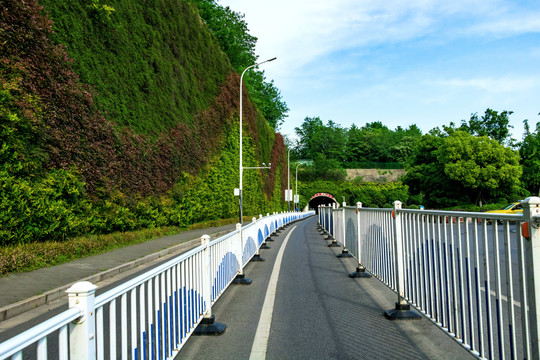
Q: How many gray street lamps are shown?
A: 3